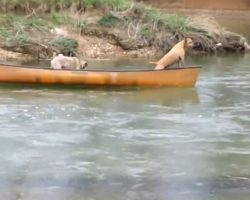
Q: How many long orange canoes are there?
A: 1